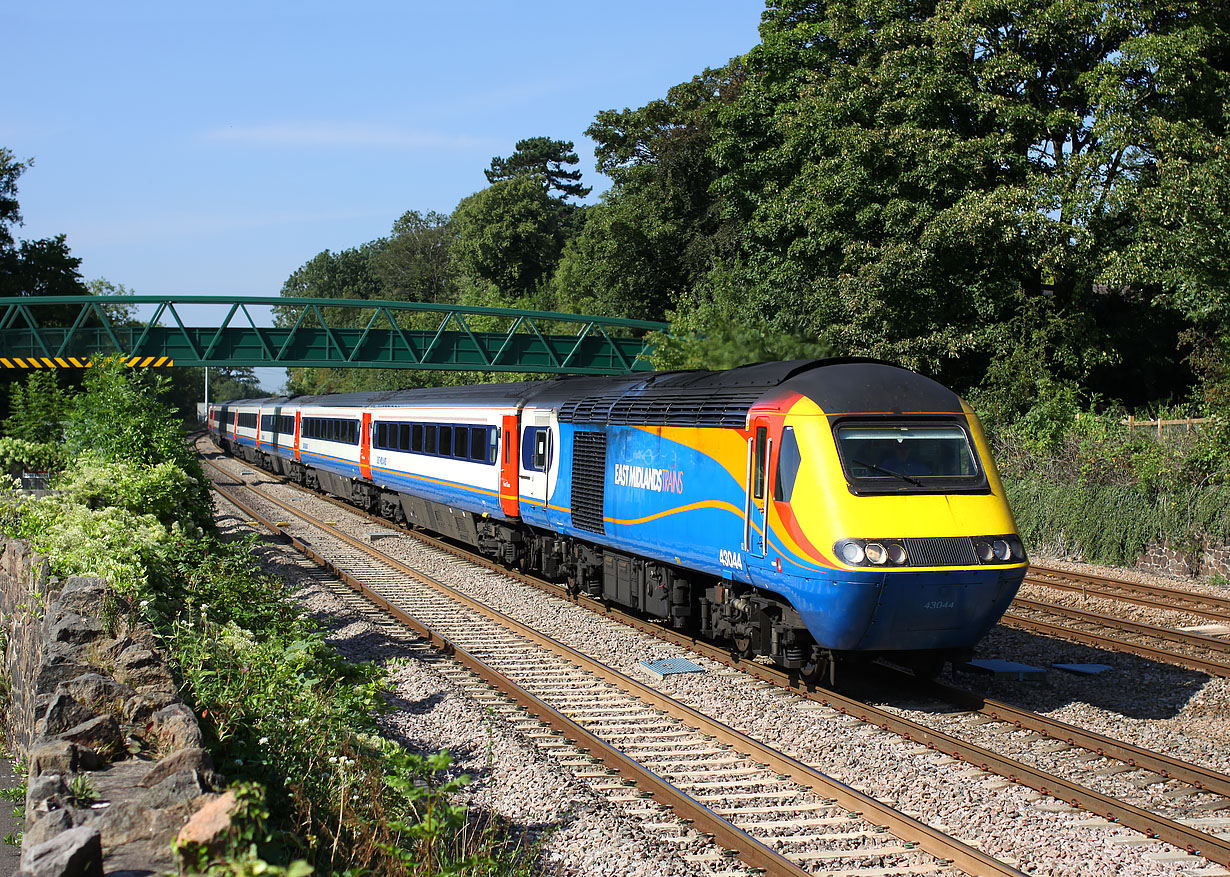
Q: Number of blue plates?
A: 3